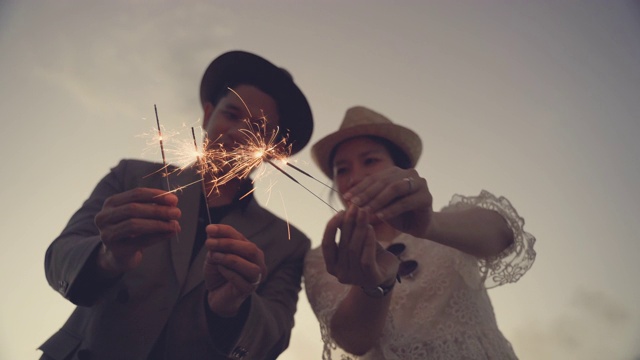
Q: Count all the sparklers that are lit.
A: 4